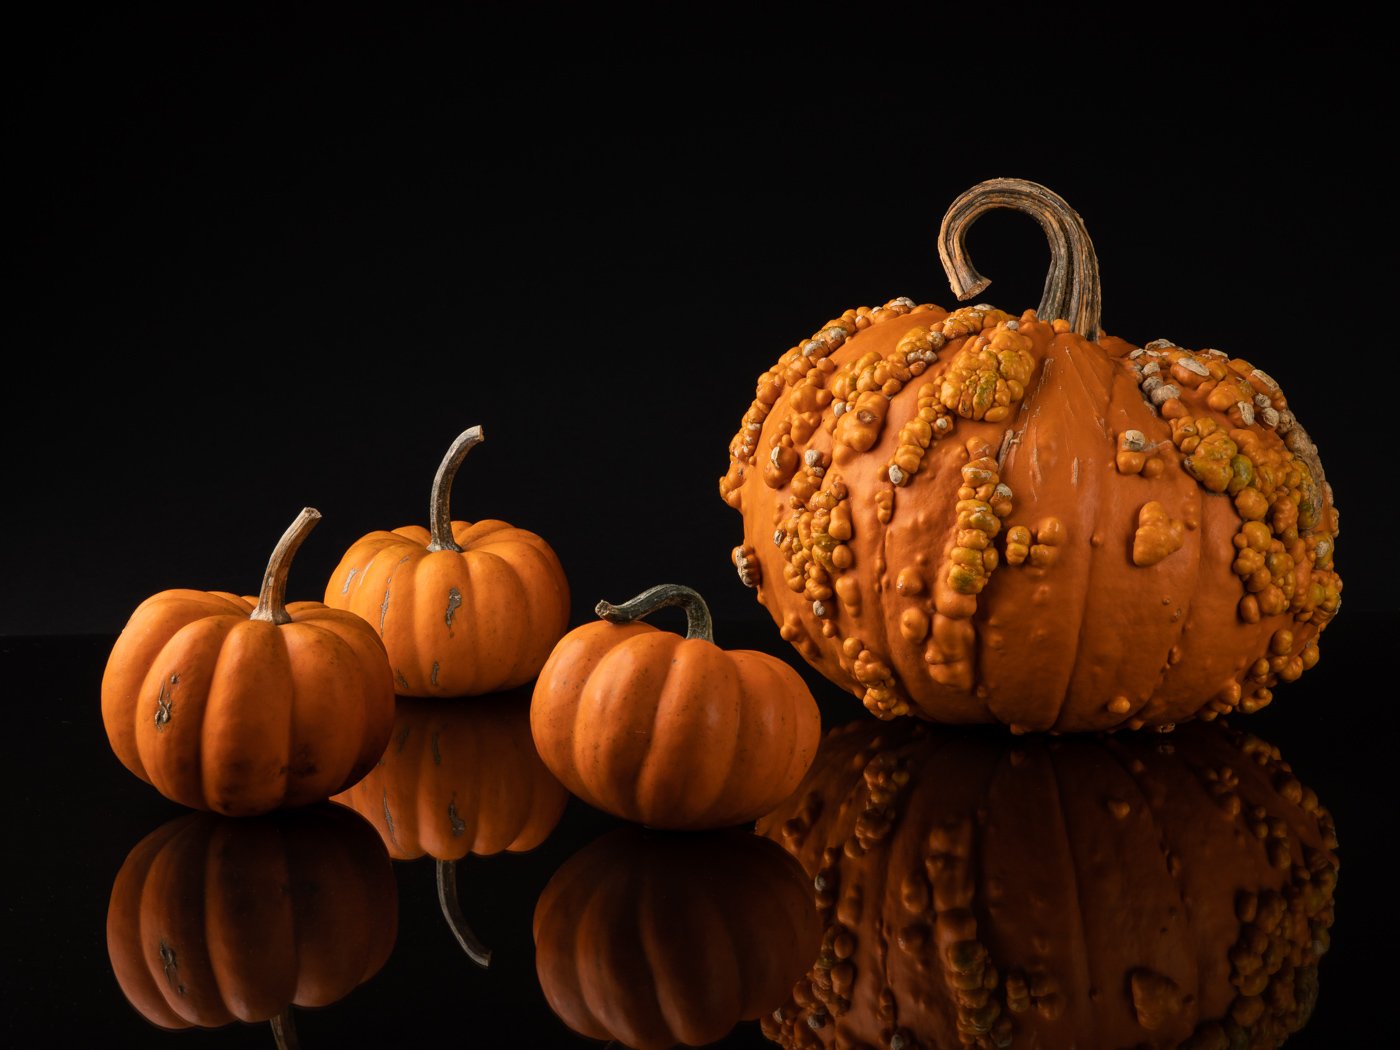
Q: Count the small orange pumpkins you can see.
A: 3